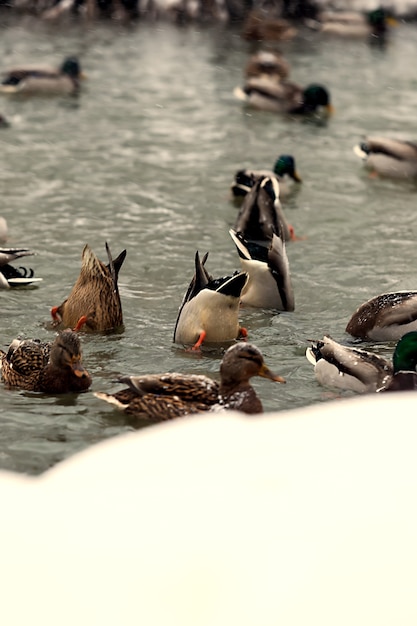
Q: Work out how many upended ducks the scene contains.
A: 4